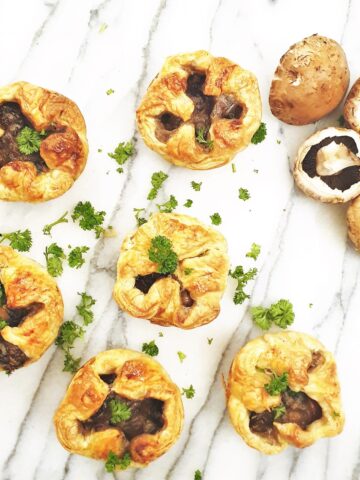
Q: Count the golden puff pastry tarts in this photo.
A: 6